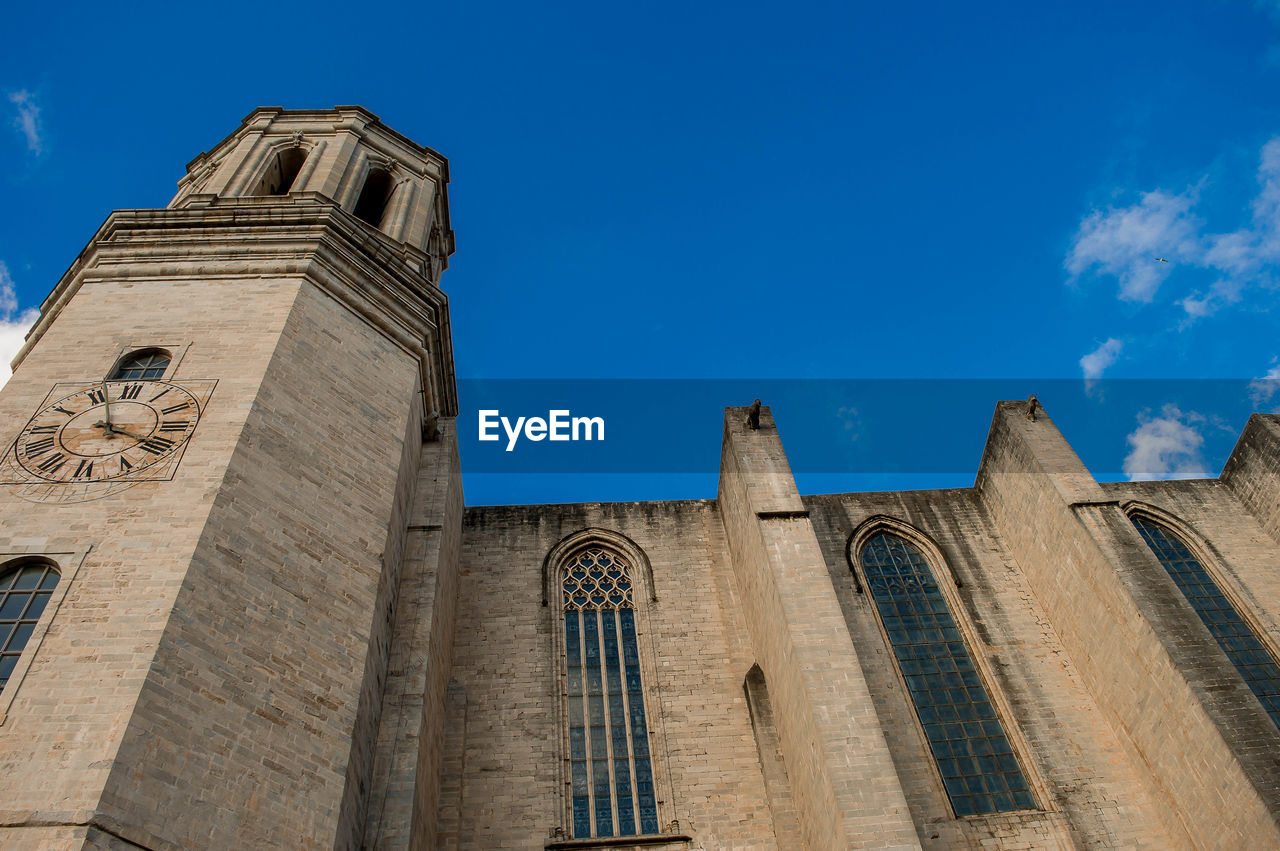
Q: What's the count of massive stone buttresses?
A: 3